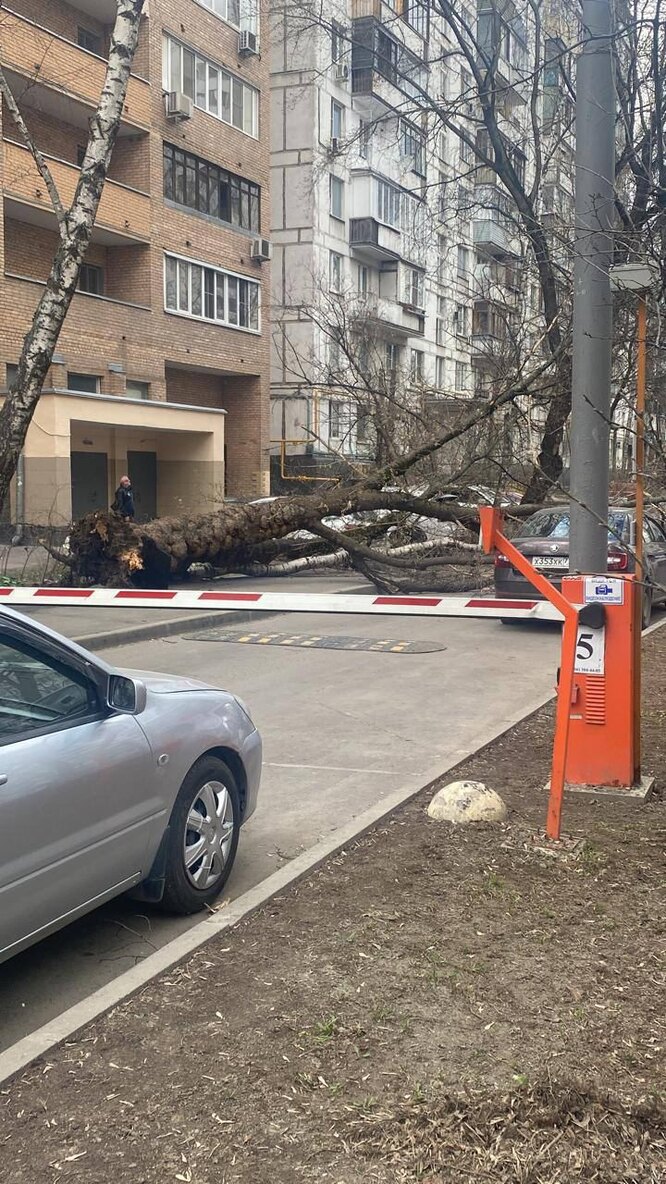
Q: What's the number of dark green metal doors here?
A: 2